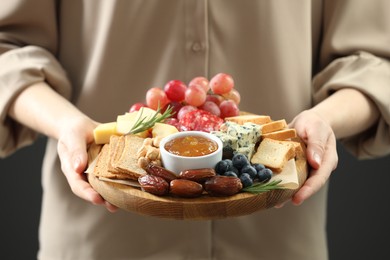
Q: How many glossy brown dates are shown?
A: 5